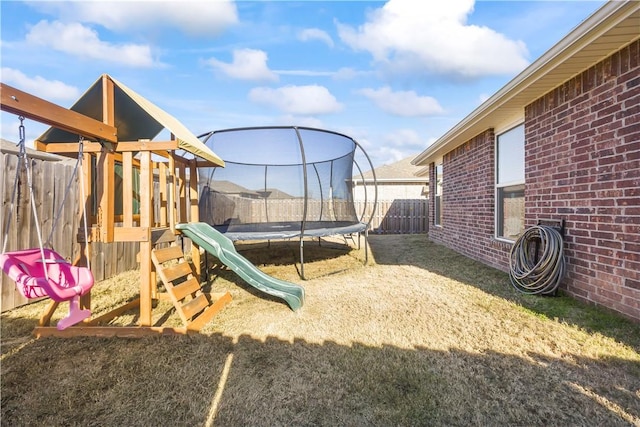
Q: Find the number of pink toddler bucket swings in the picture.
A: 1